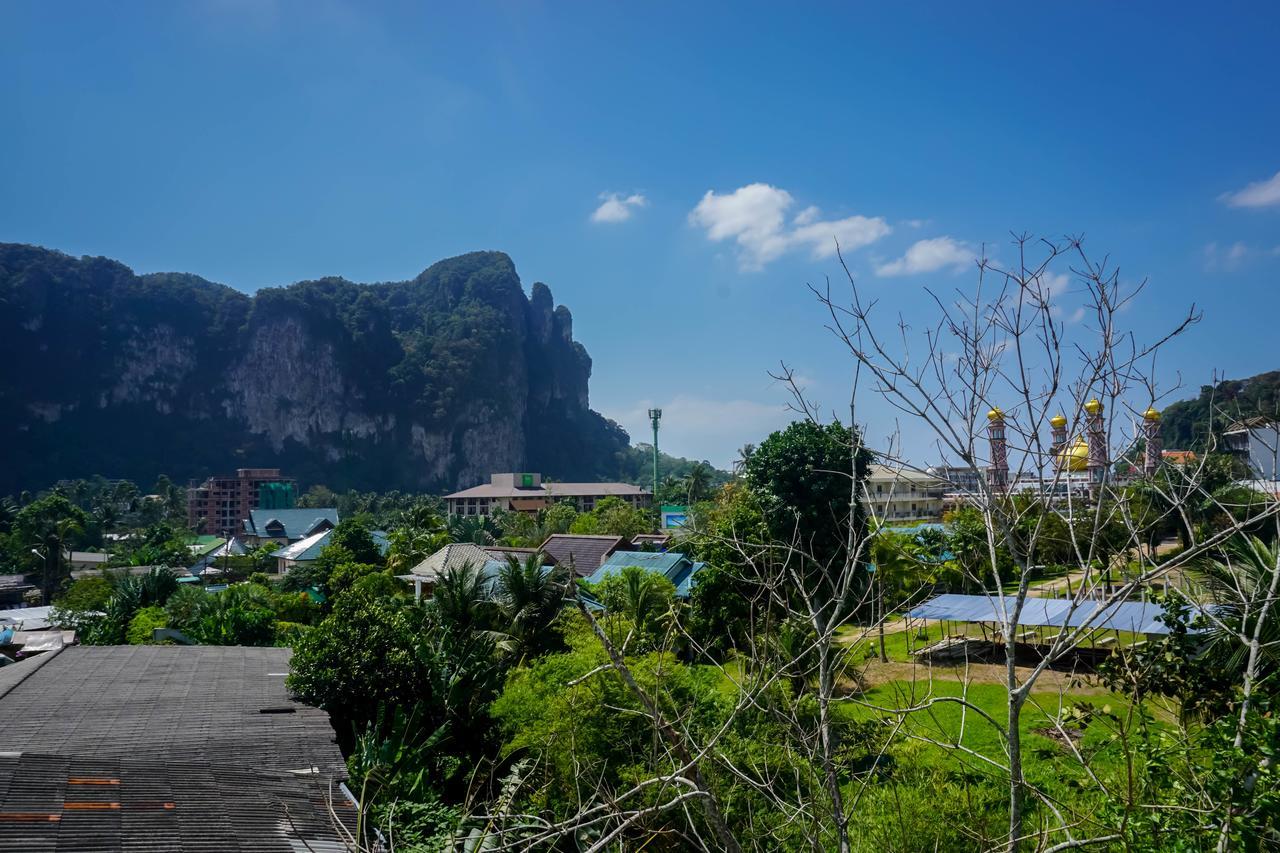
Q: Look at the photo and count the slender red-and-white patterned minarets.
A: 4